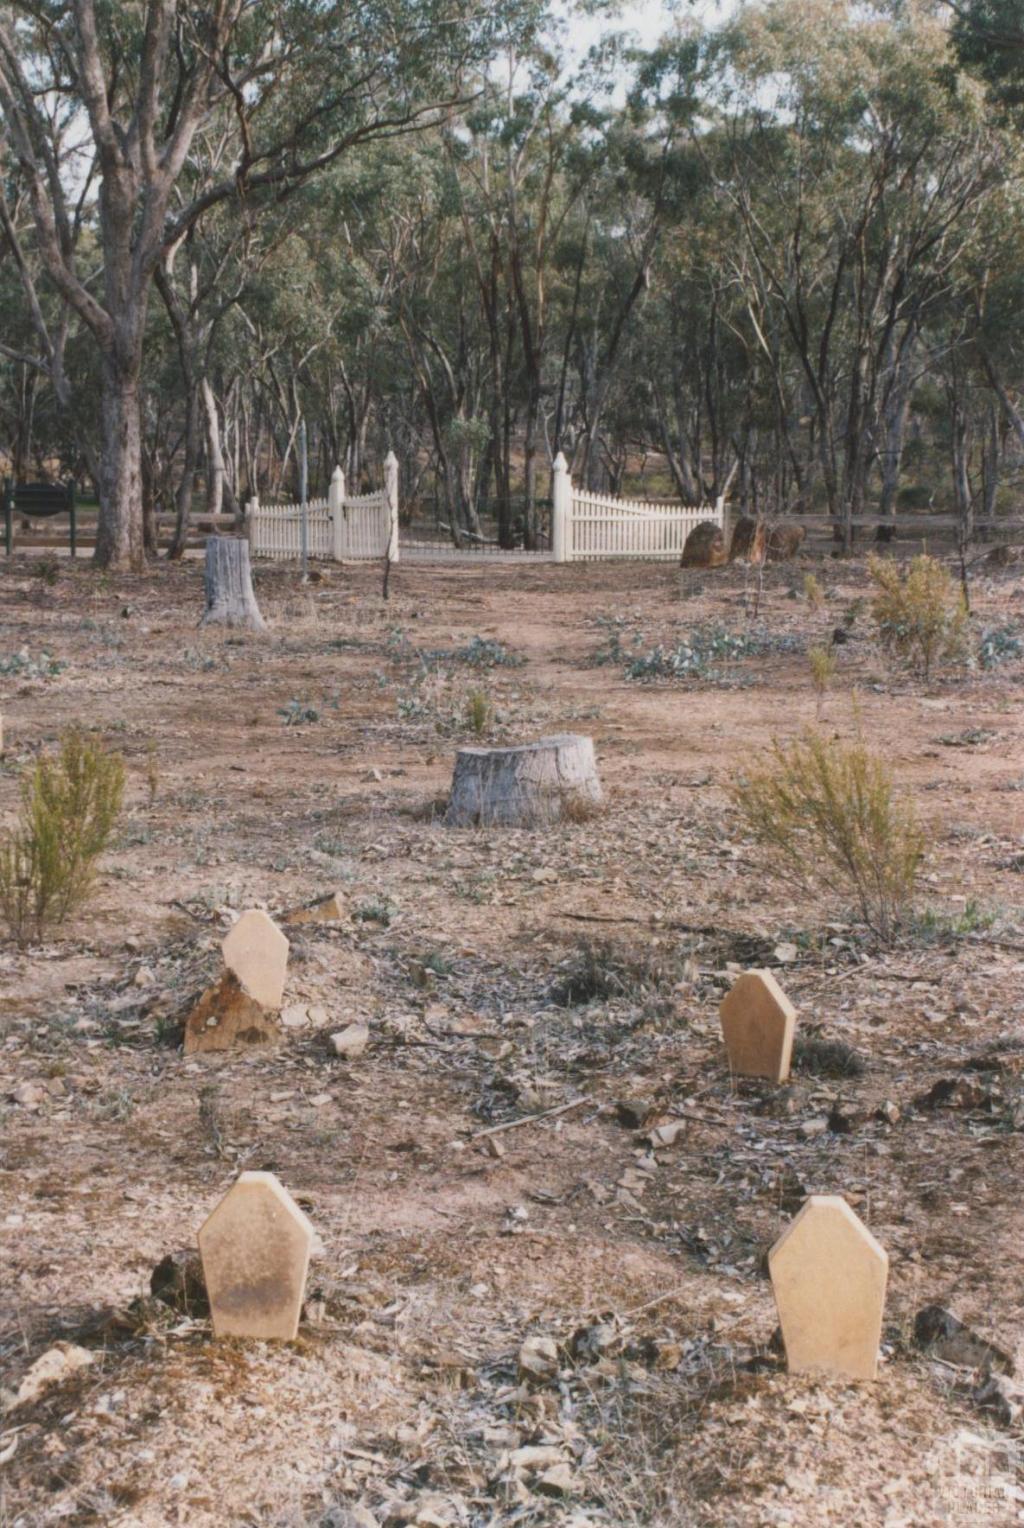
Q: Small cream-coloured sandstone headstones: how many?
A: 4